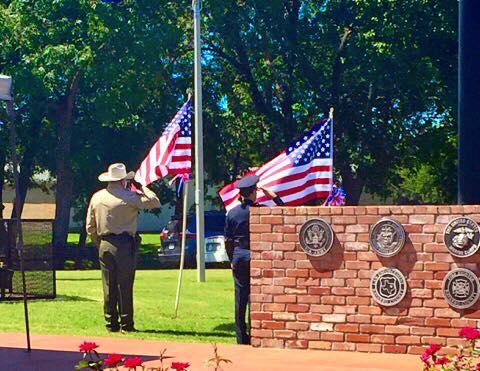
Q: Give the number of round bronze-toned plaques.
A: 5